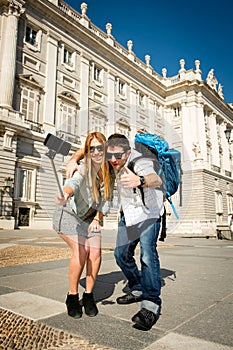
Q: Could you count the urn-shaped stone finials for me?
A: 7